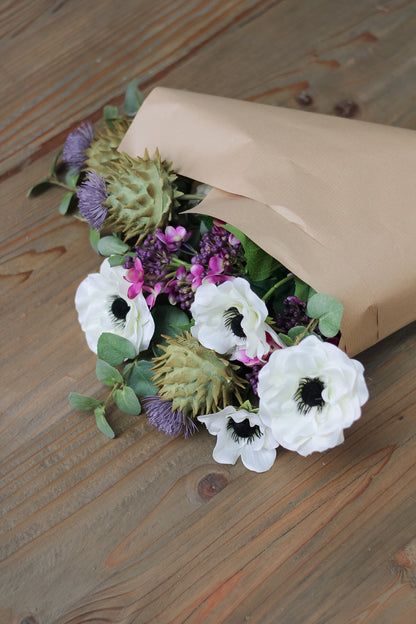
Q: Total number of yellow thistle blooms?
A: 3